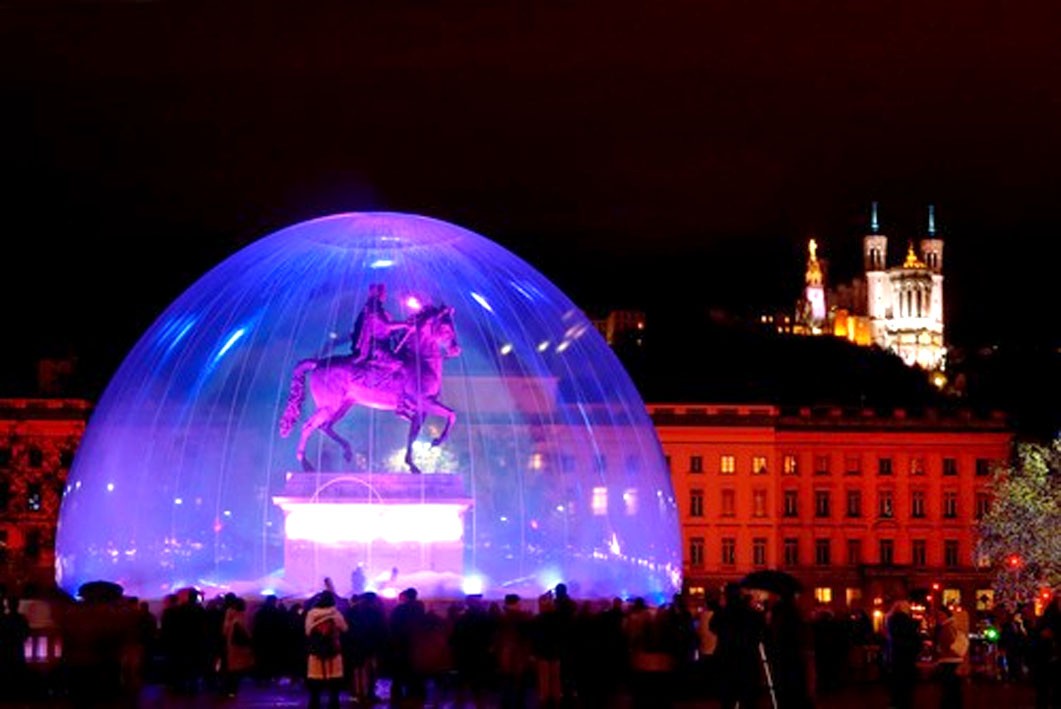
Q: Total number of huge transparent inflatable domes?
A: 1